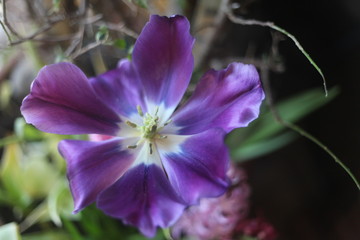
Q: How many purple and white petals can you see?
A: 7